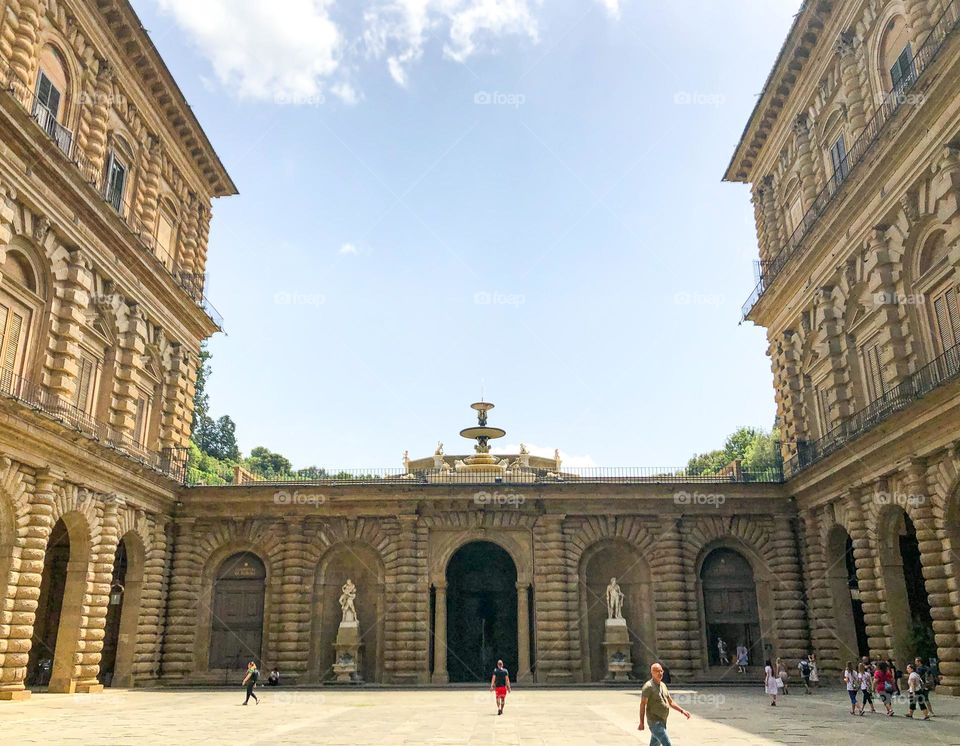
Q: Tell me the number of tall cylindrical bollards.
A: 0